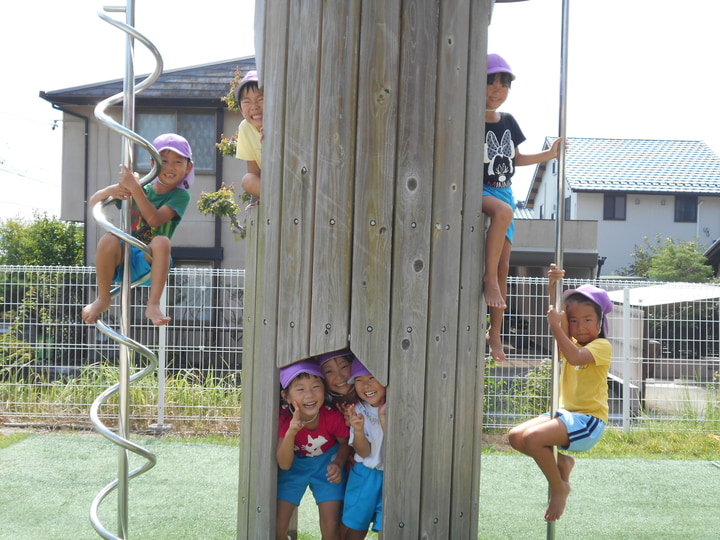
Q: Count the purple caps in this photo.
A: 7